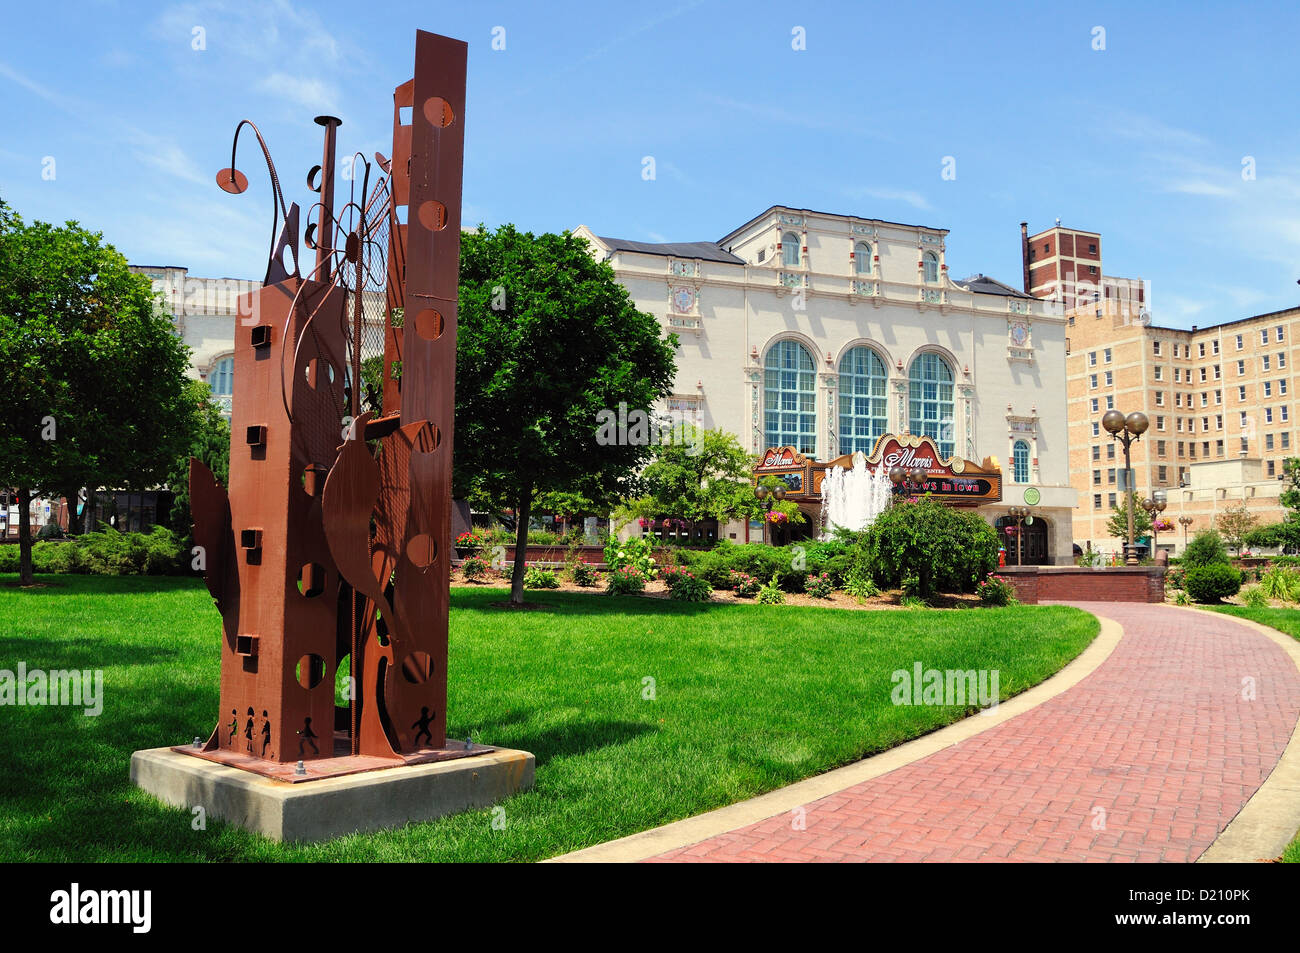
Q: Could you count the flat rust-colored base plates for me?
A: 1